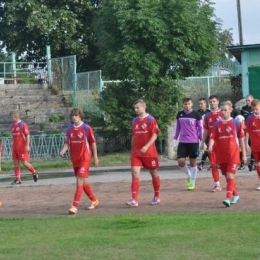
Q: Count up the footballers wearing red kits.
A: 6